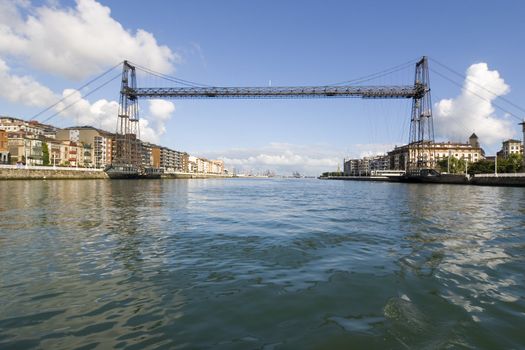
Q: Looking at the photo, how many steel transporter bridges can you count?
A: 1